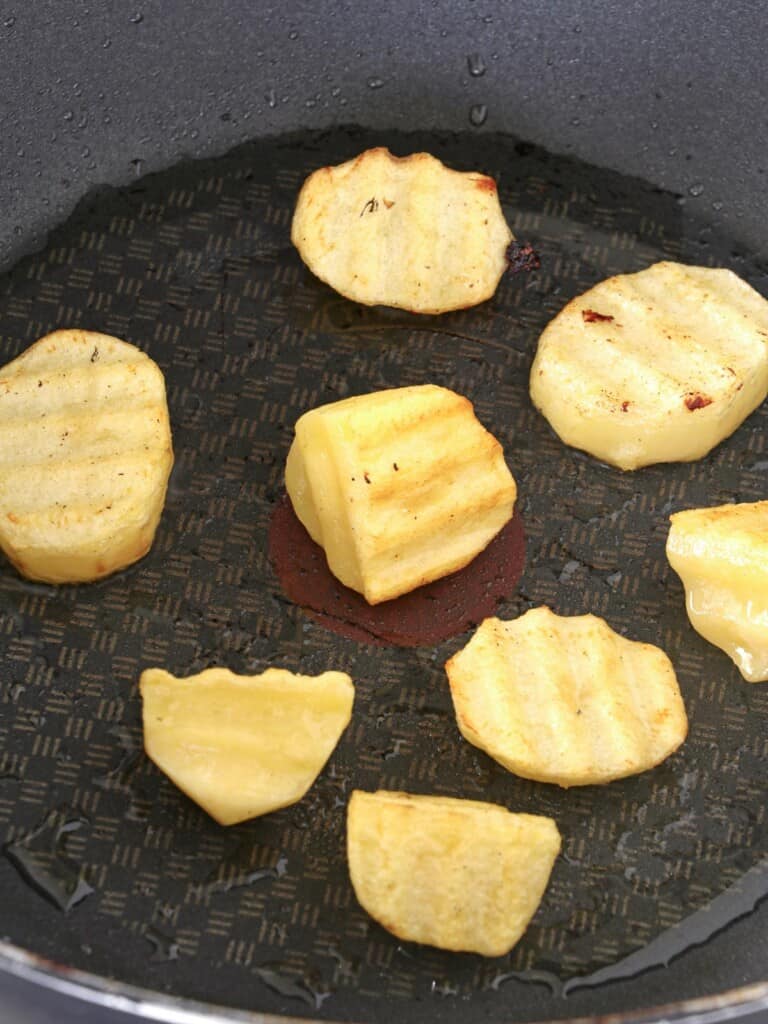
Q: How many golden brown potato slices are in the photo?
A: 8